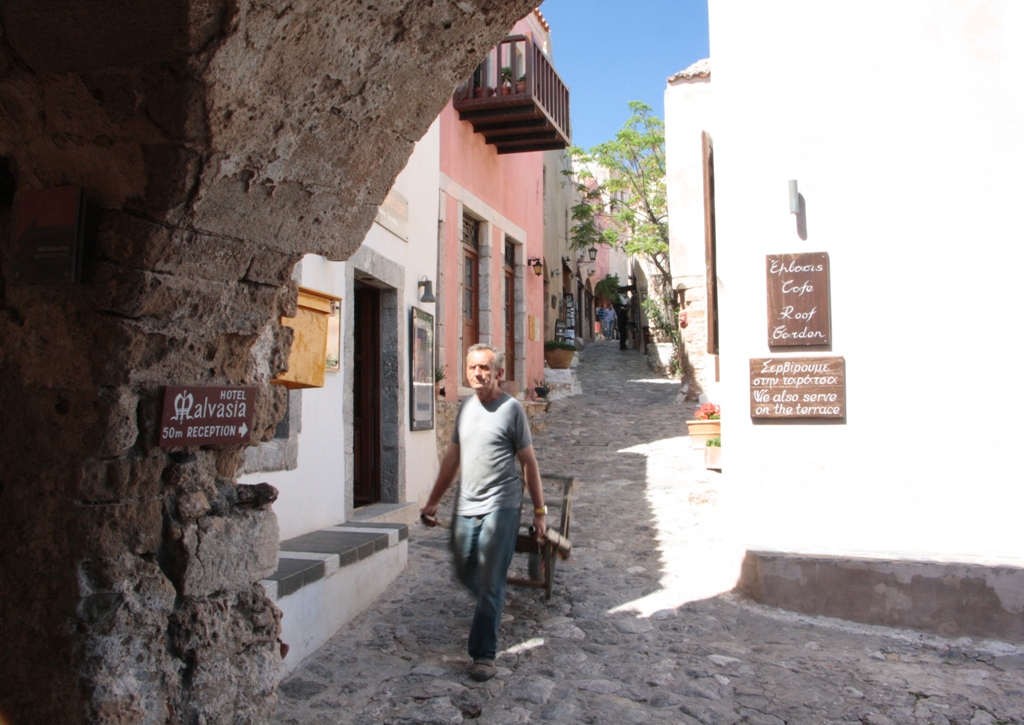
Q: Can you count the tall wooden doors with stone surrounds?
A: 3